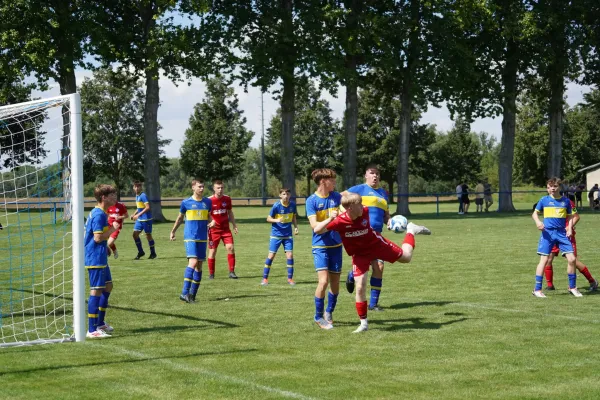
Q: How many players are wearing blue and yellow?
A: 7